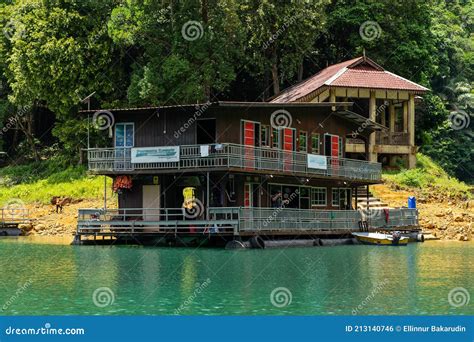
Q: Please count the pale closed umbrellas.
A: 0